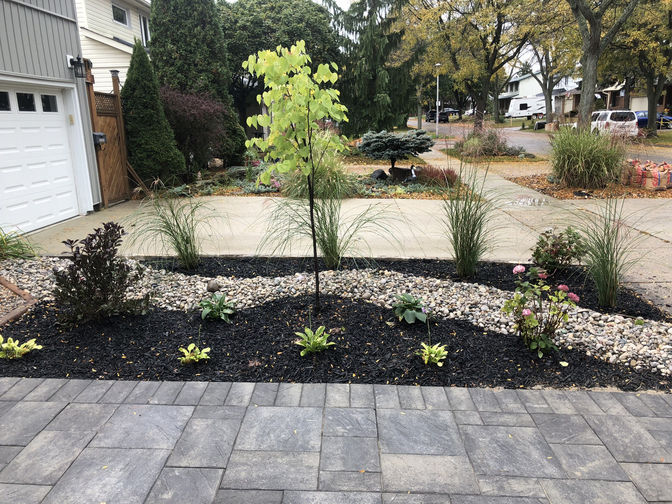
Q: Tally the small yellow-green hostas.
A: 4